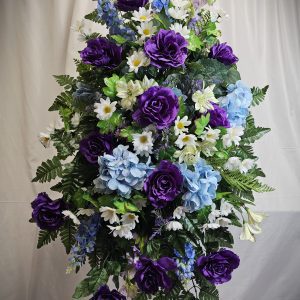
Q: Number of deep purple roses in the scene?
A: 12